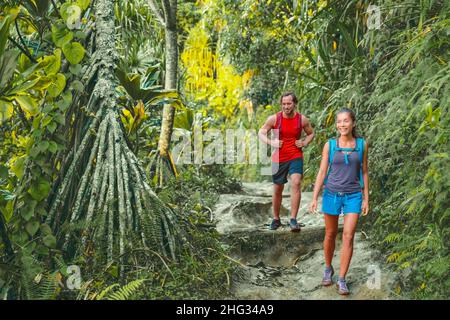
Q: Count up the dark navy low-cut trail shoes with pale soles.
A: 2